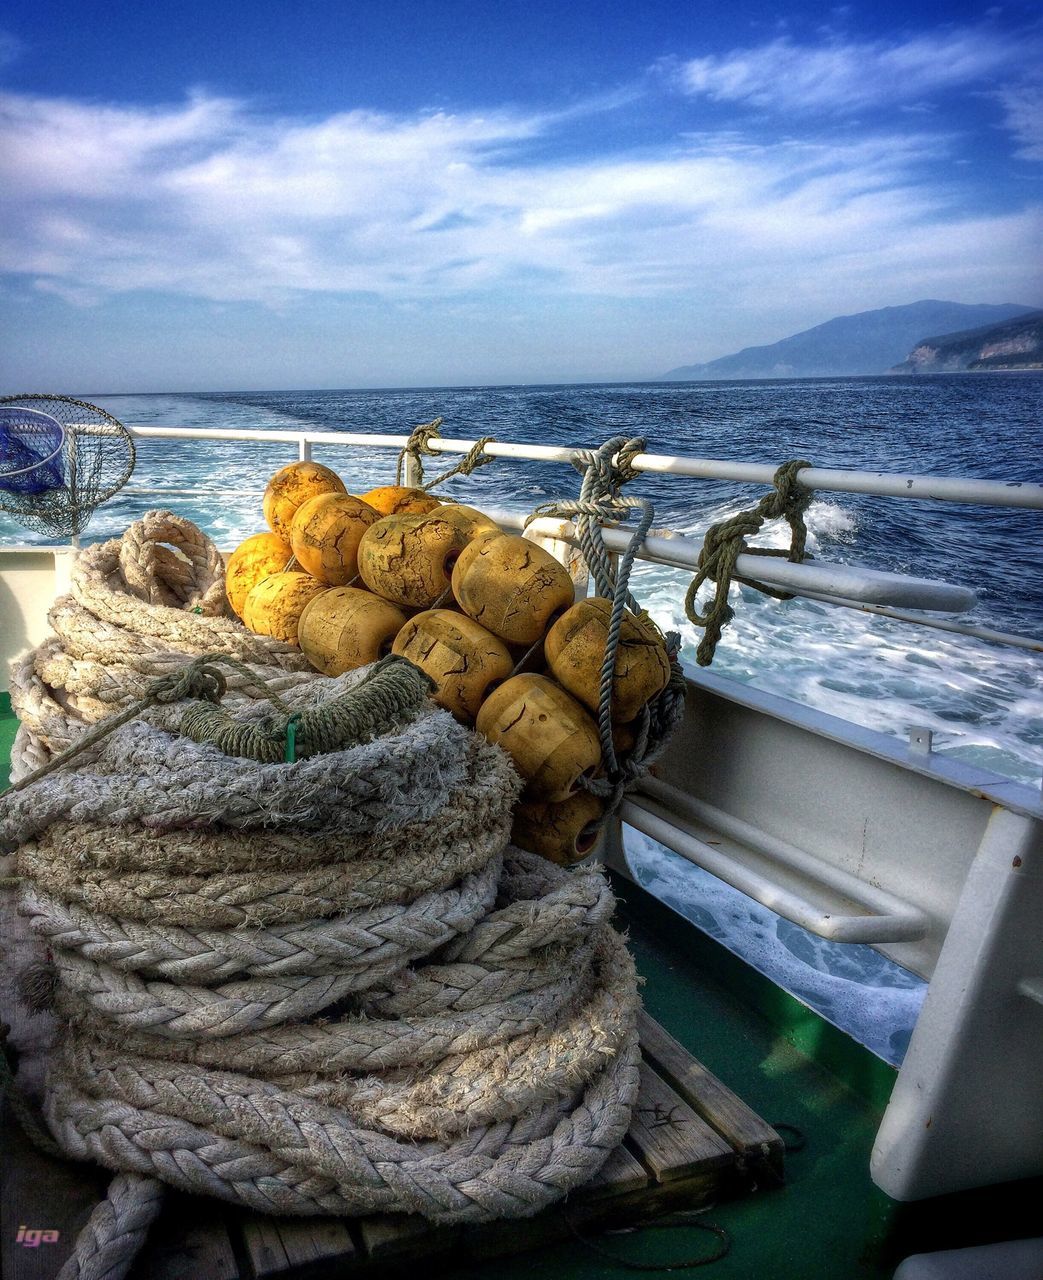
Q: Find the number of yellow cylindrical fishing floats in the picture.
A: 13